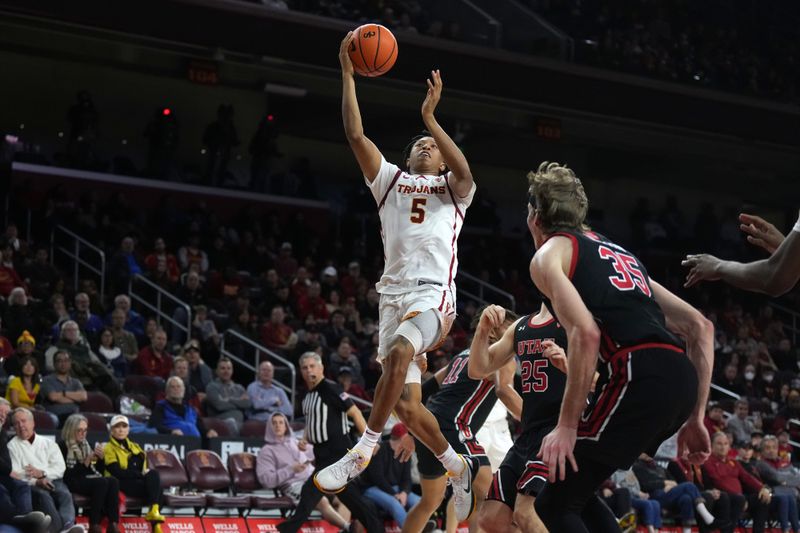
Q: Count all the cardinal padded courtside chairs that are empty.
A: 3